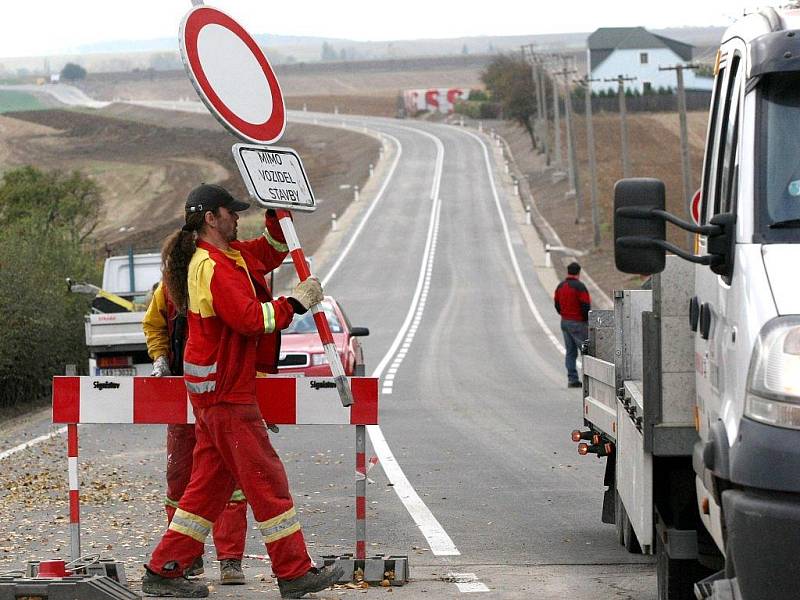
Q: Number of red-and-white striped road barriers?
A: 1